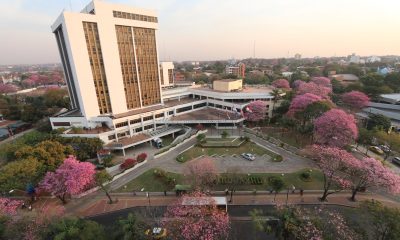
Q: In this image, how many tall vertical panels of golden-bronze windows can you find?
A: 3